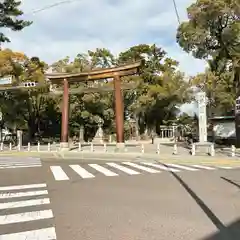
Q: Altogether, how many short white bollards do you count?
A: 15